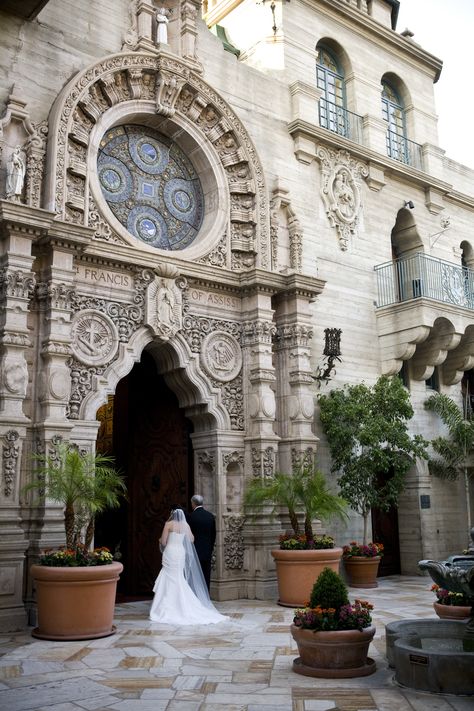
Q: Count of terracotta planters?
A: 5